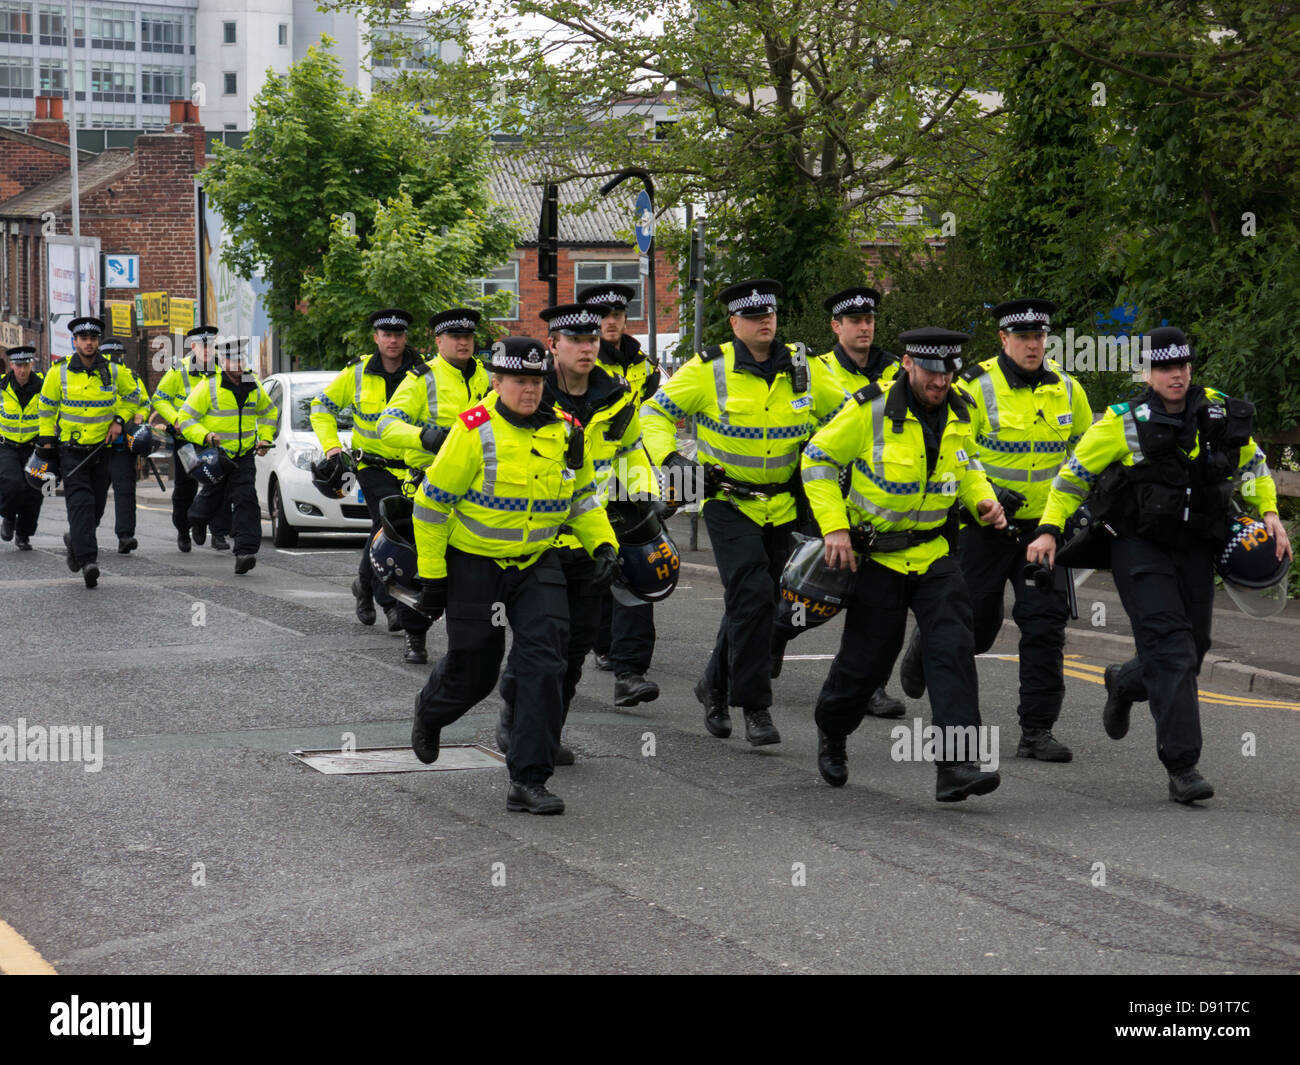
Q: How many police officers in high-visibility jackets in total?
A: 15